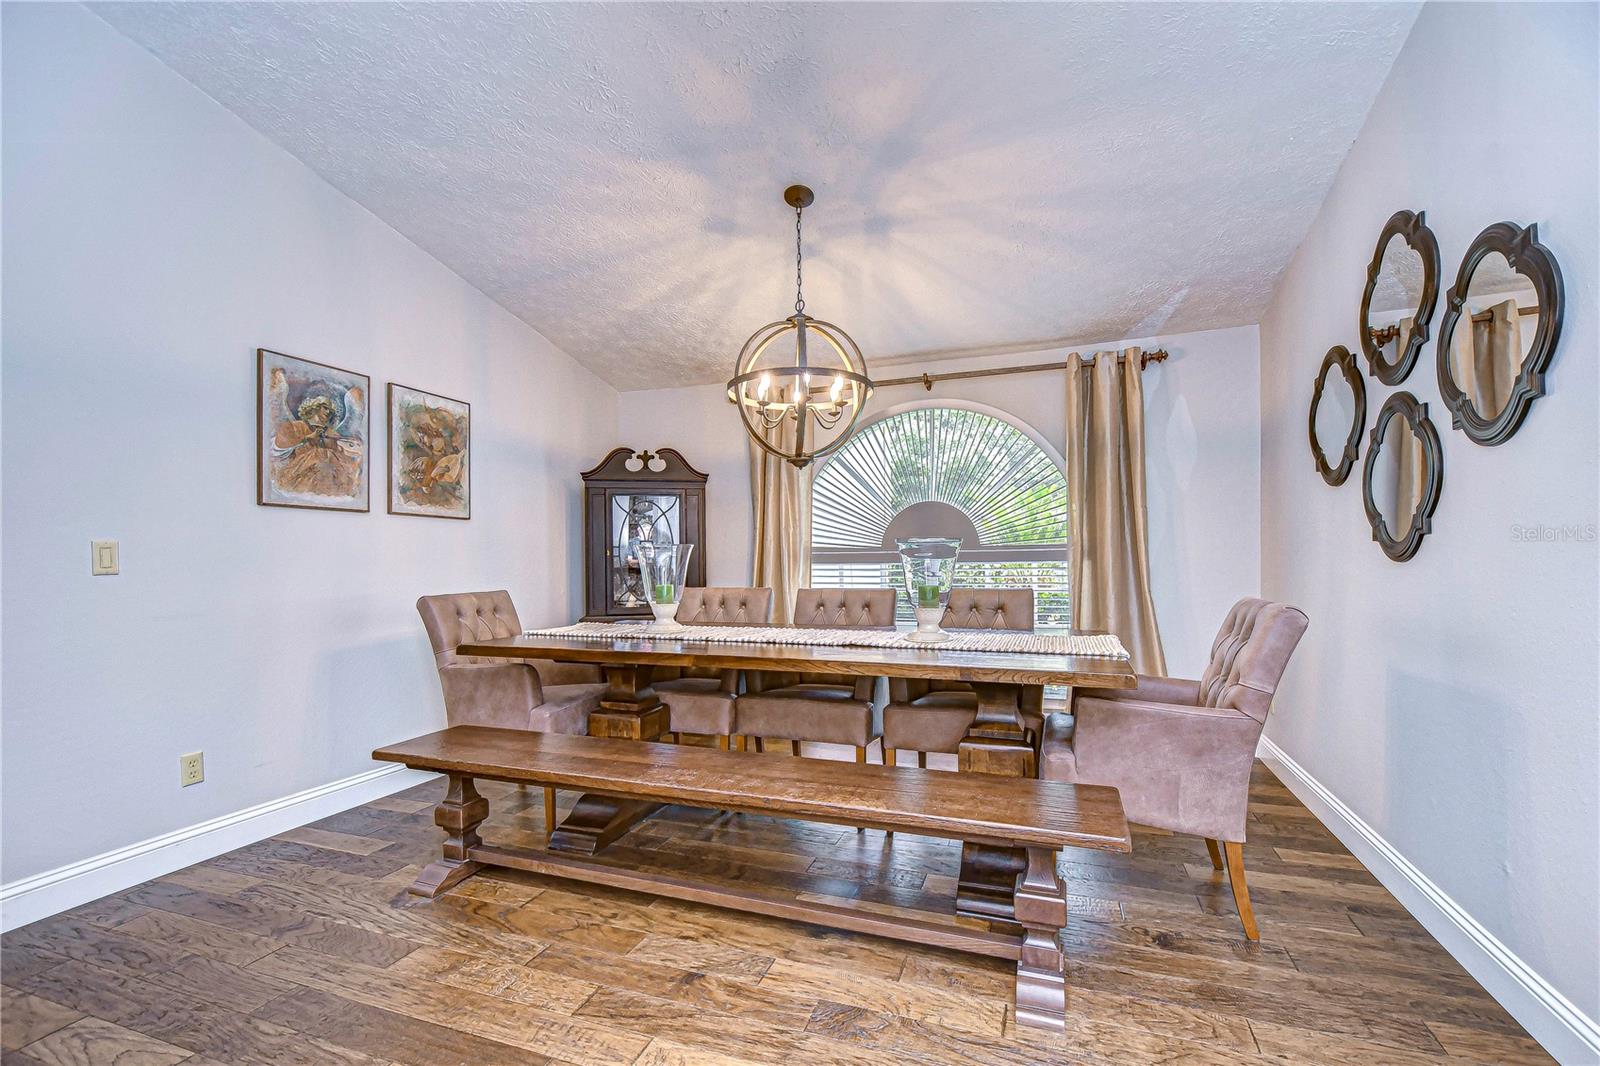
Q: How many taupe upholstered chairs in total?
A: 5